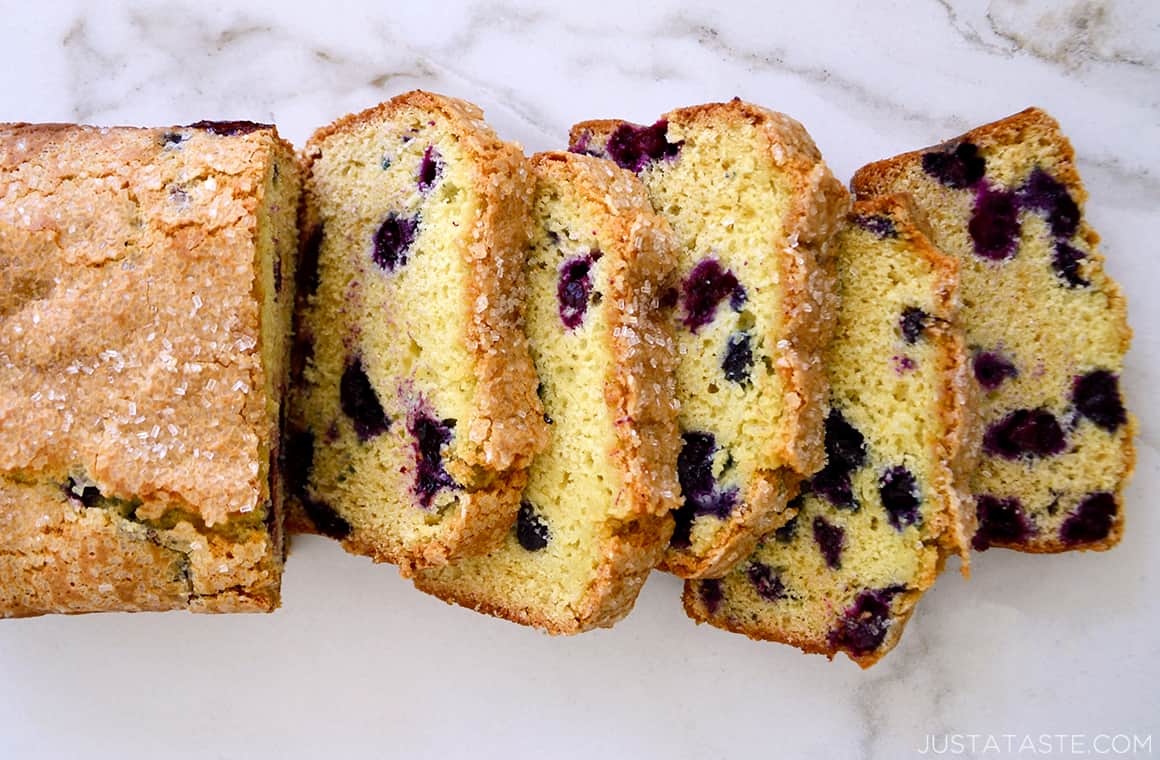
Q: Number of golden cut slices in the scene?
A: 5